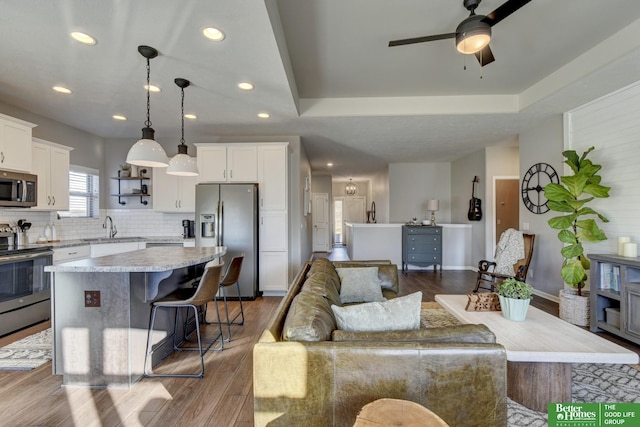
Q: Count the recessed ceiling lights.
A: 9